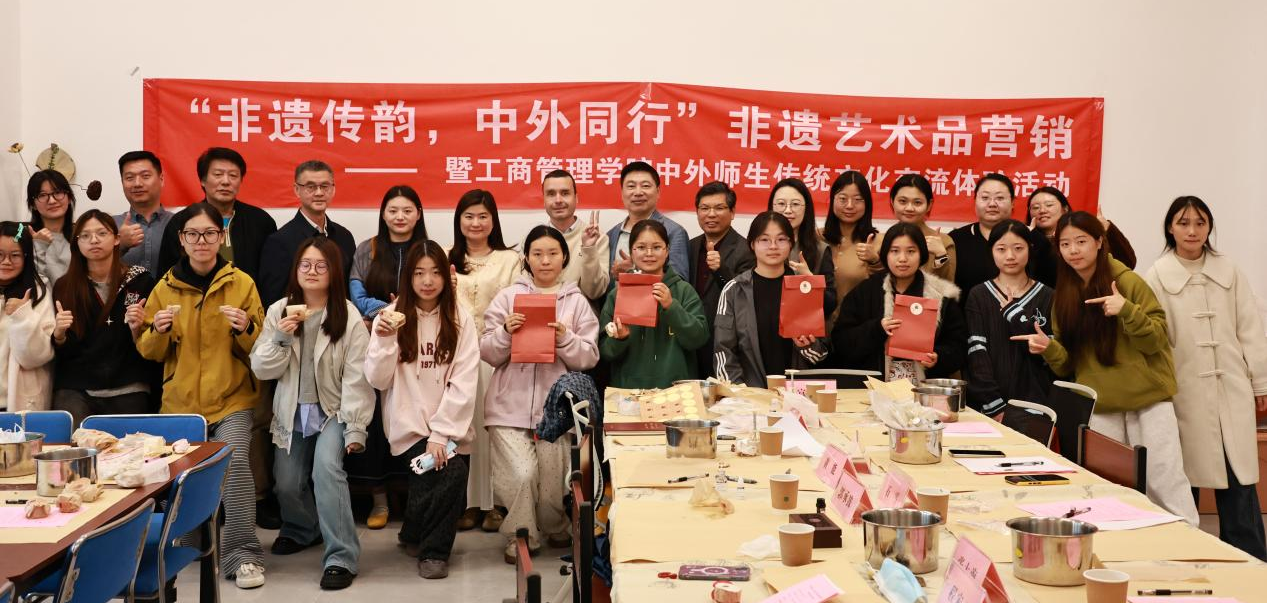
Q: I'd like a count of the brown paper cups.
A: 9